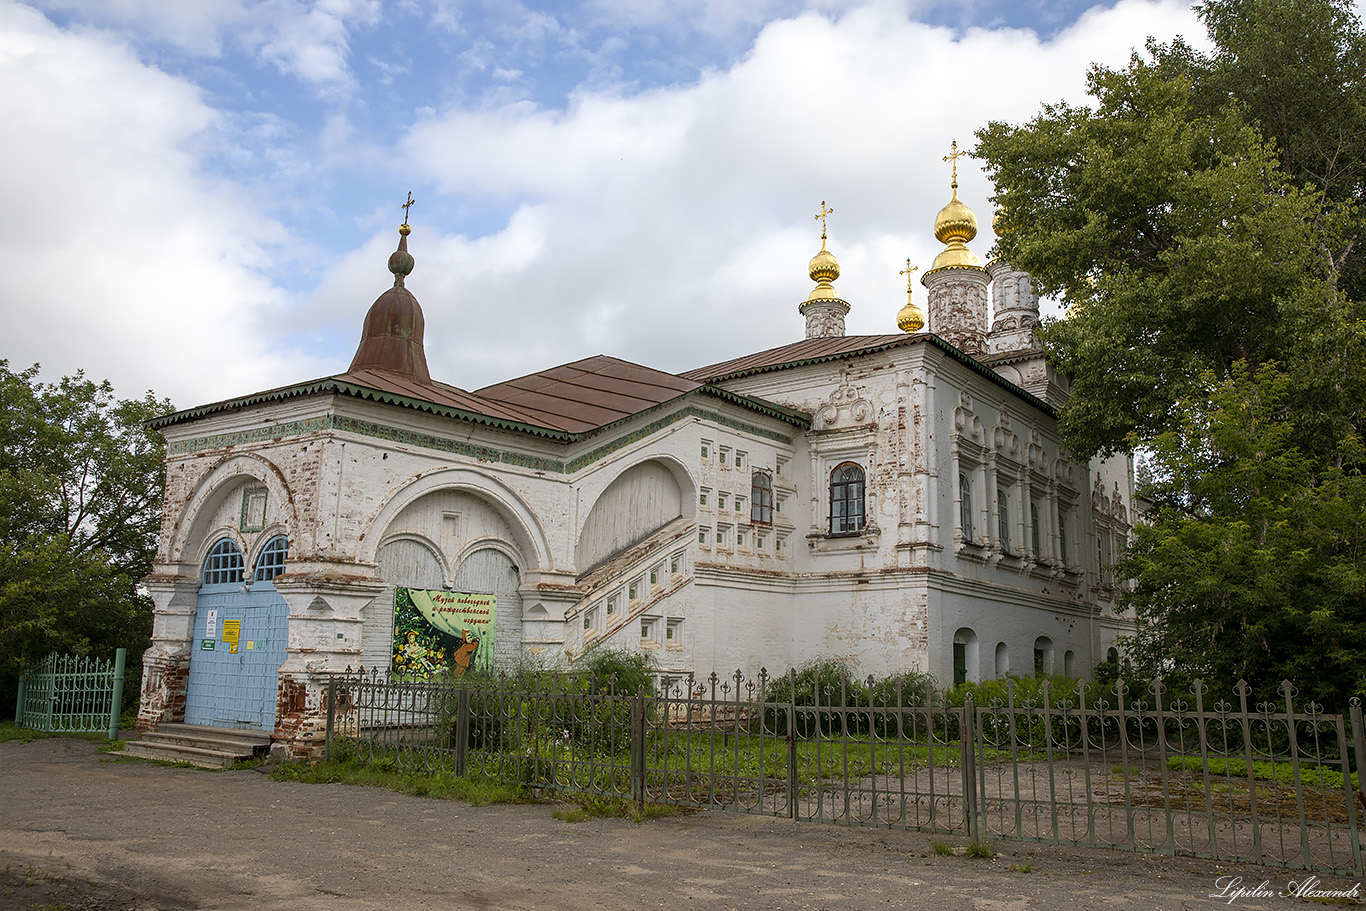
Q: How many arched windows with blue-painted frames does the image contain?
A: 2